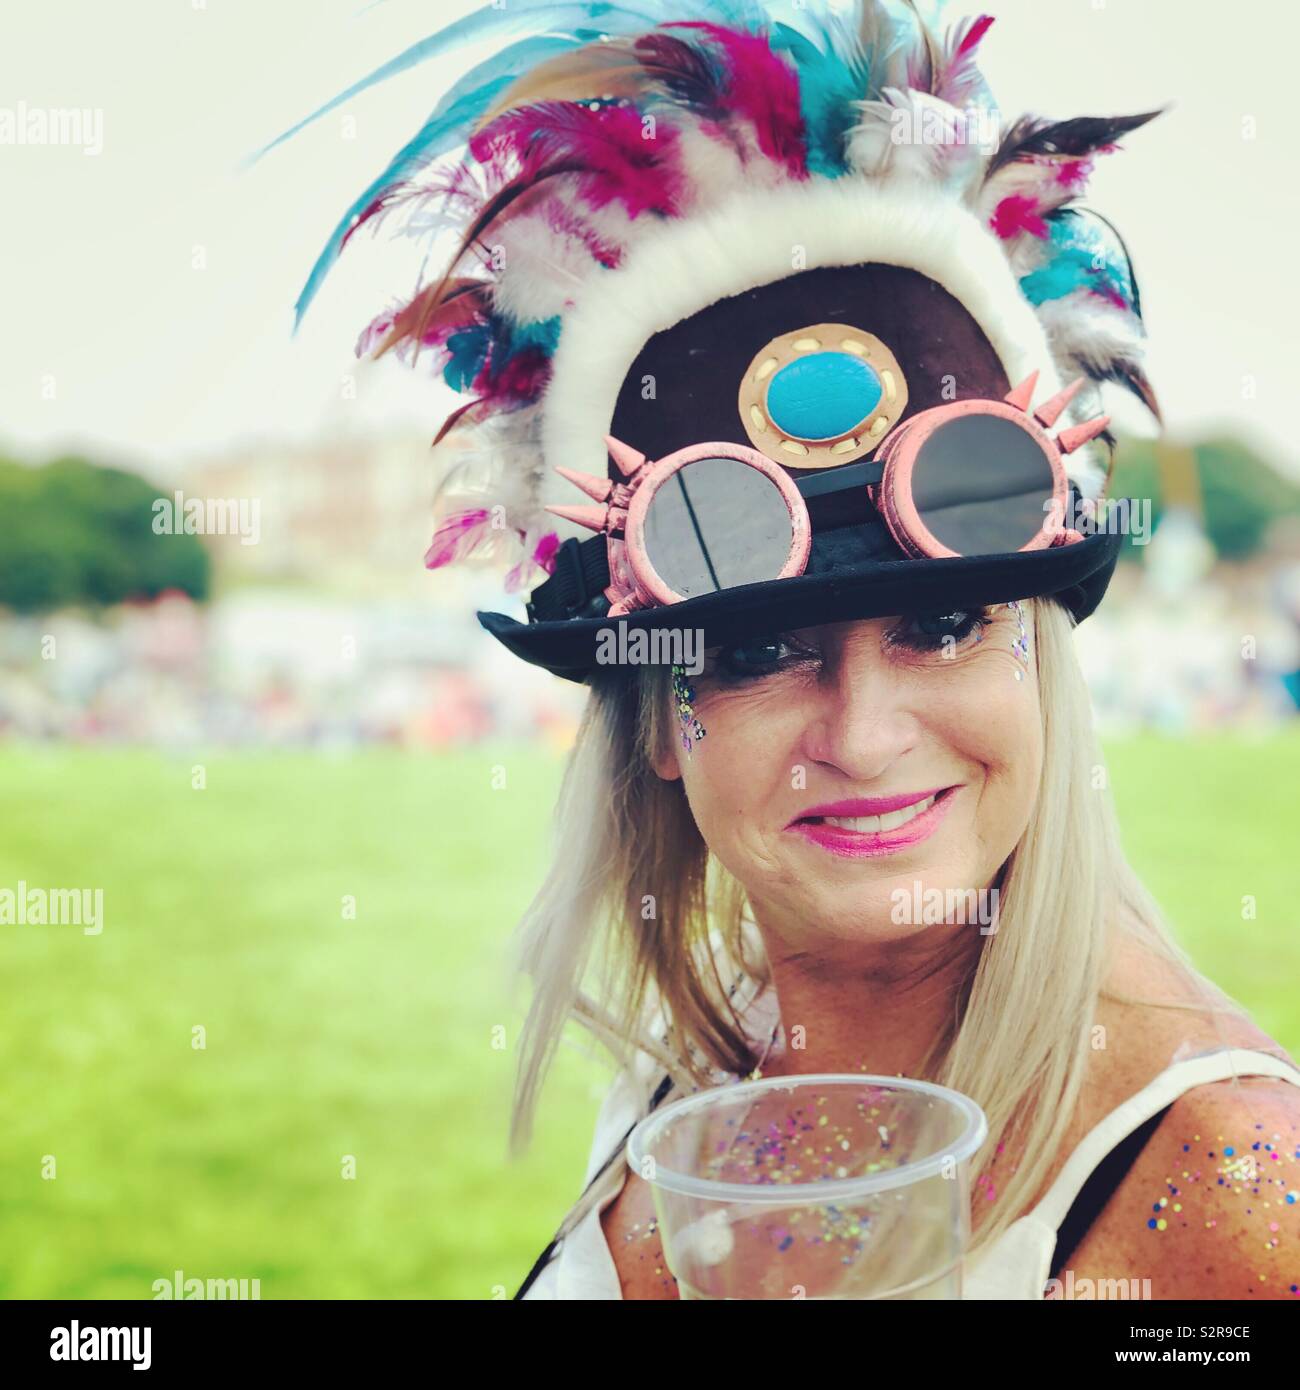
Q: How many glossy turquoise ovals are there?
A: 1